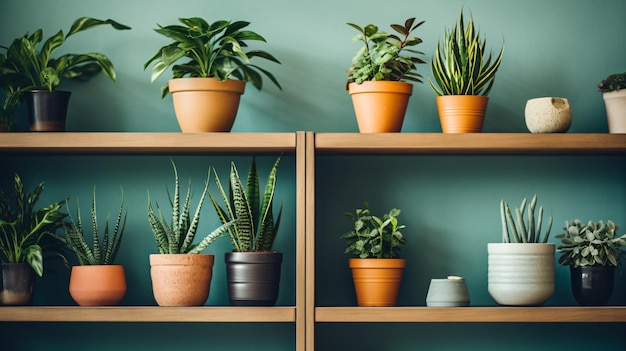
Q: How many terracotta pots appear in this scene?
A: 6